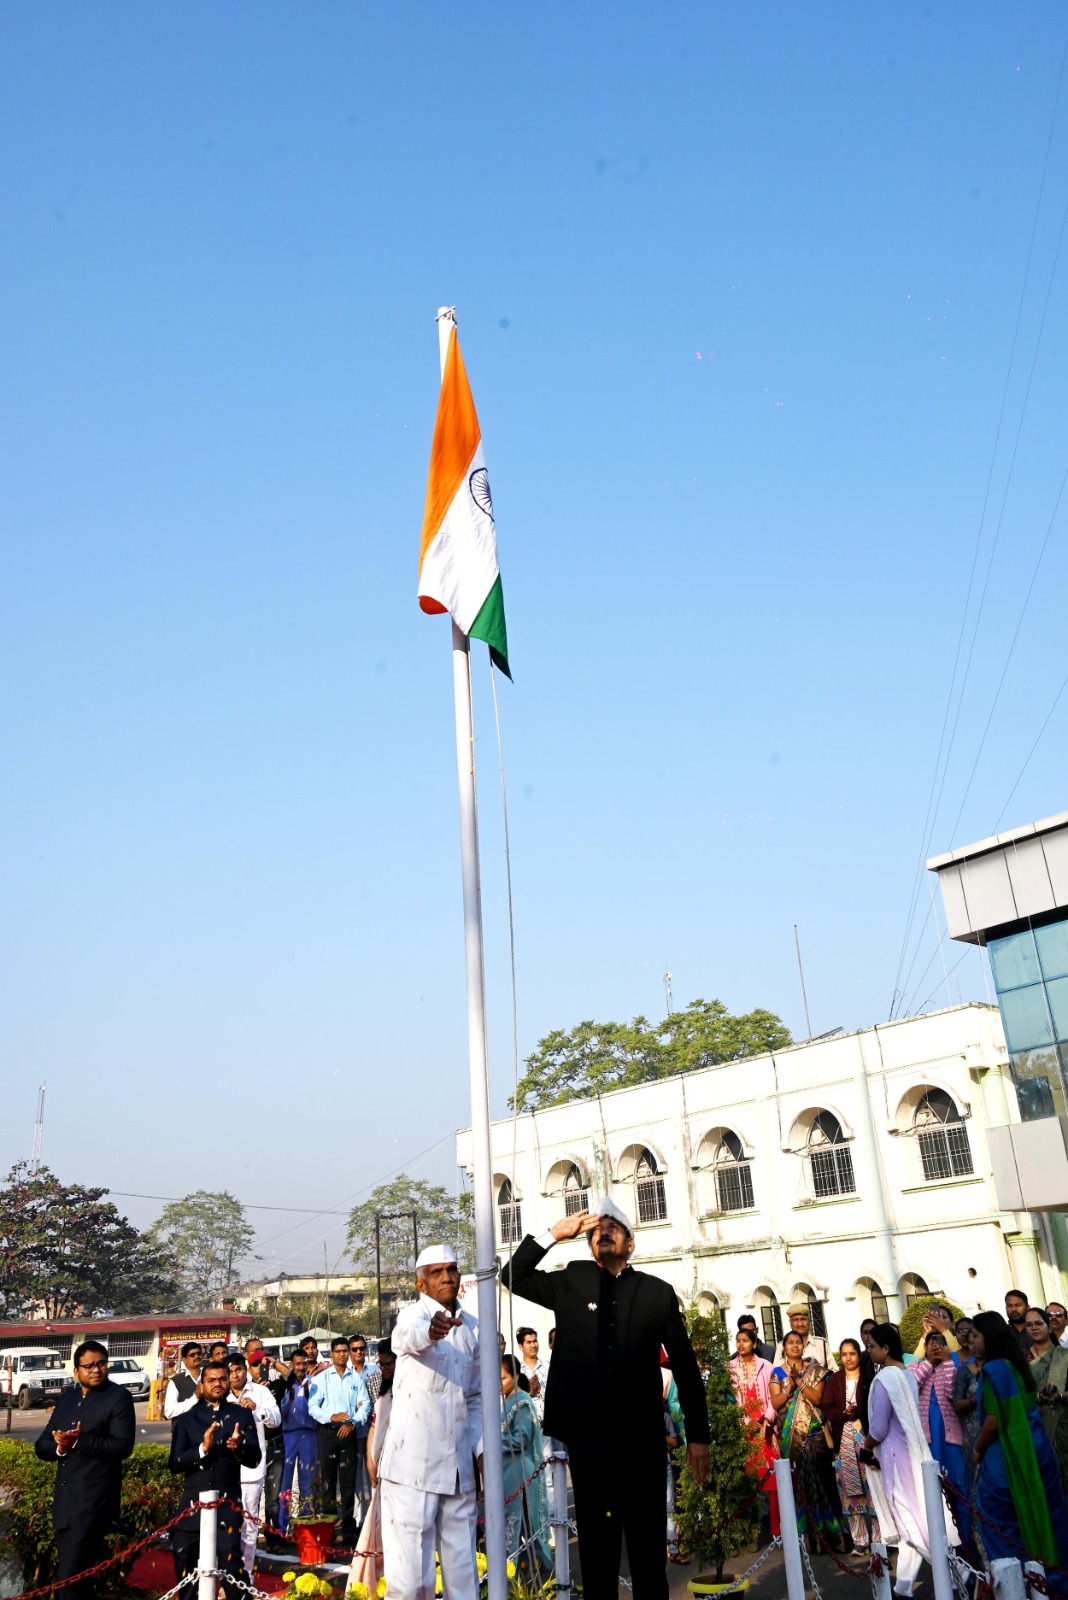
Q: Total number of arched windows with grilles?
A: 6